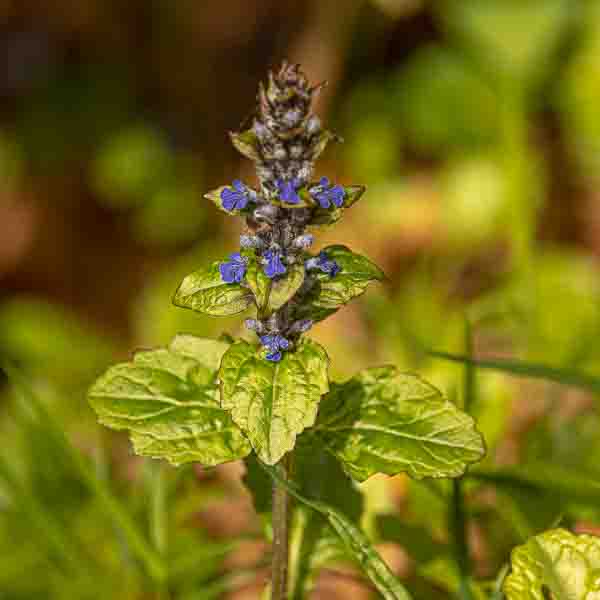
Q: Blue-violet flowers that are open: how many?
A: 7